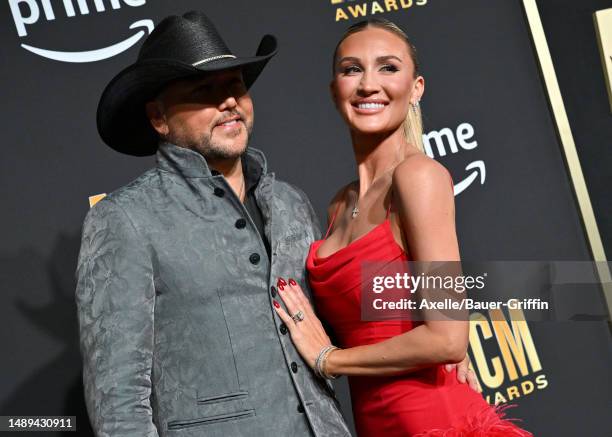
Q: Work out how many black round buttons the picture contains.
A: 7